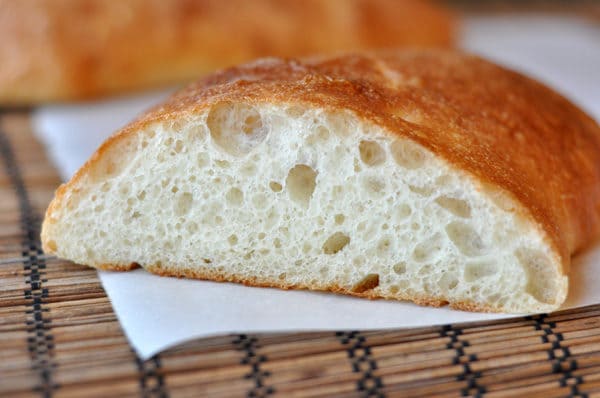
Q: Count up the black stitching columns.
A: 6